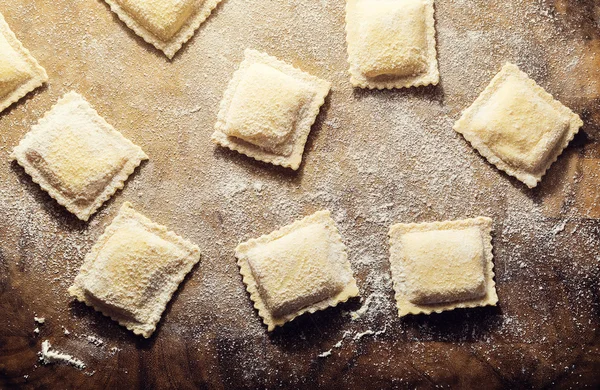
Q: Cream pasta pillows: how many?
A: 9